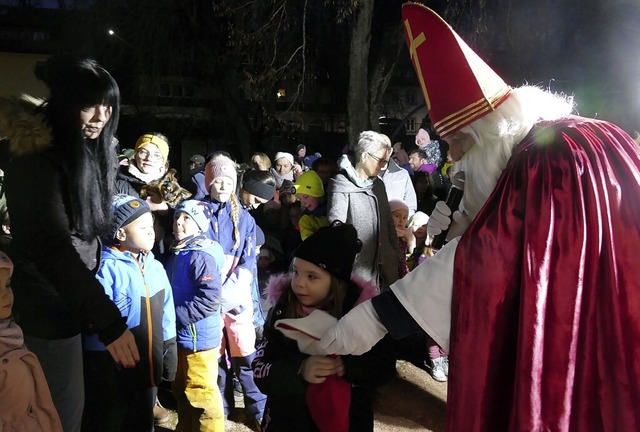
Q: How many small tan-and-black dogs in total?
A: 1